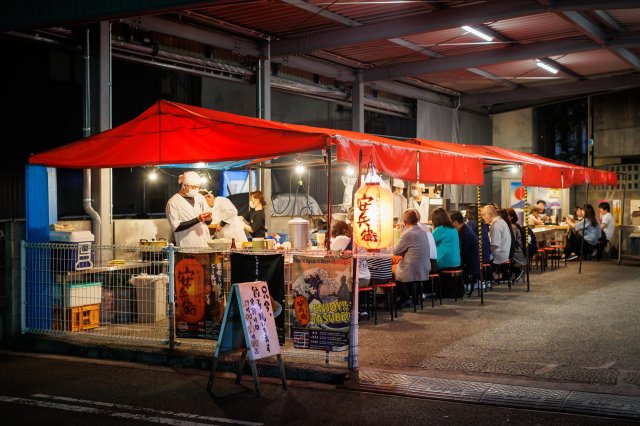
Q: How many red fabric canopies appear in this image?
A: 2